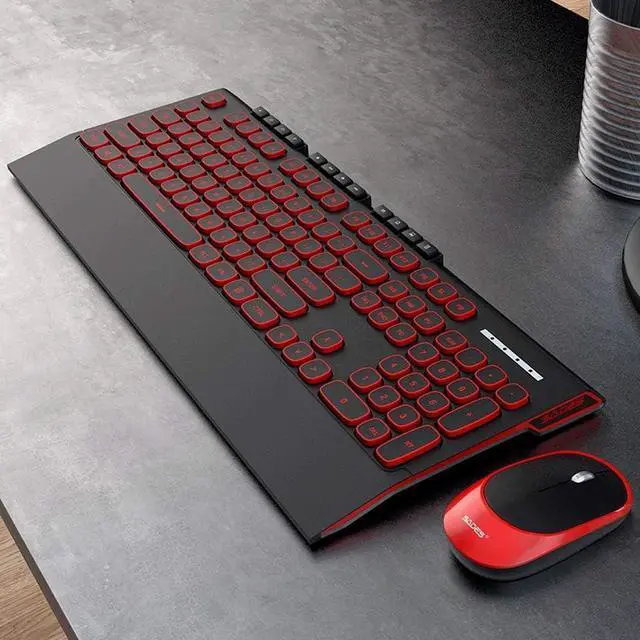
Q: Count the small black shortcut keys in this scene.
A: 12